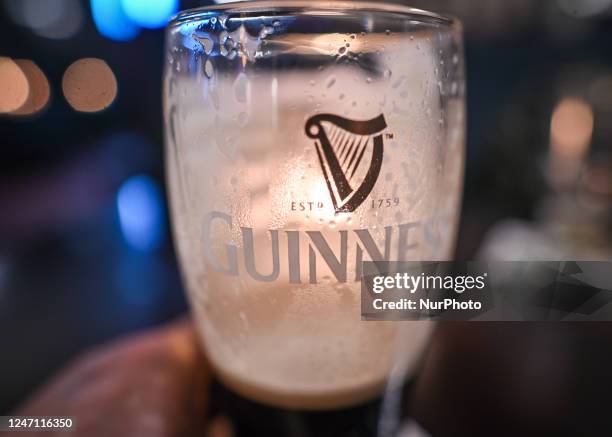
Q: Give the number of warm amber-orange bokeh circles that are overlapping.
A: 2